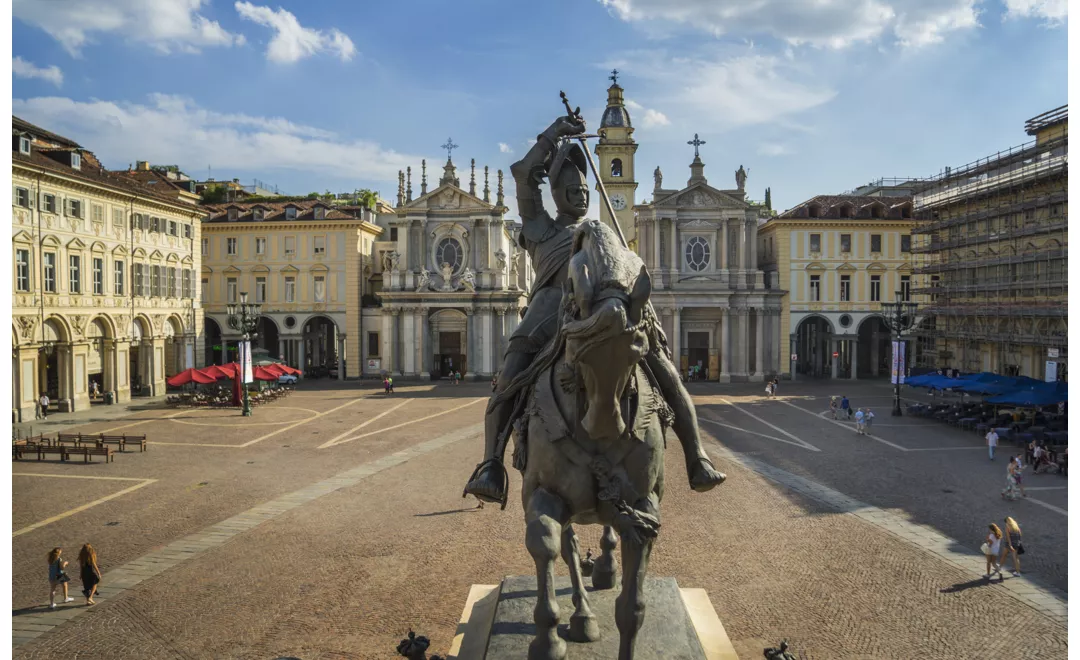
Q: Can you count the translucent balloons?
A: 0